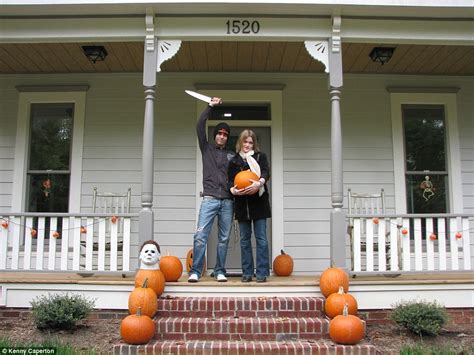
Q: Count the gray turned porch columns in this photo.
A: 2